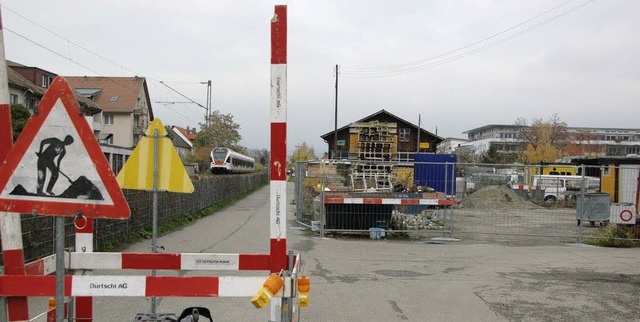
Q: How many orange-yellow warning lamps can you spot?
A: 2